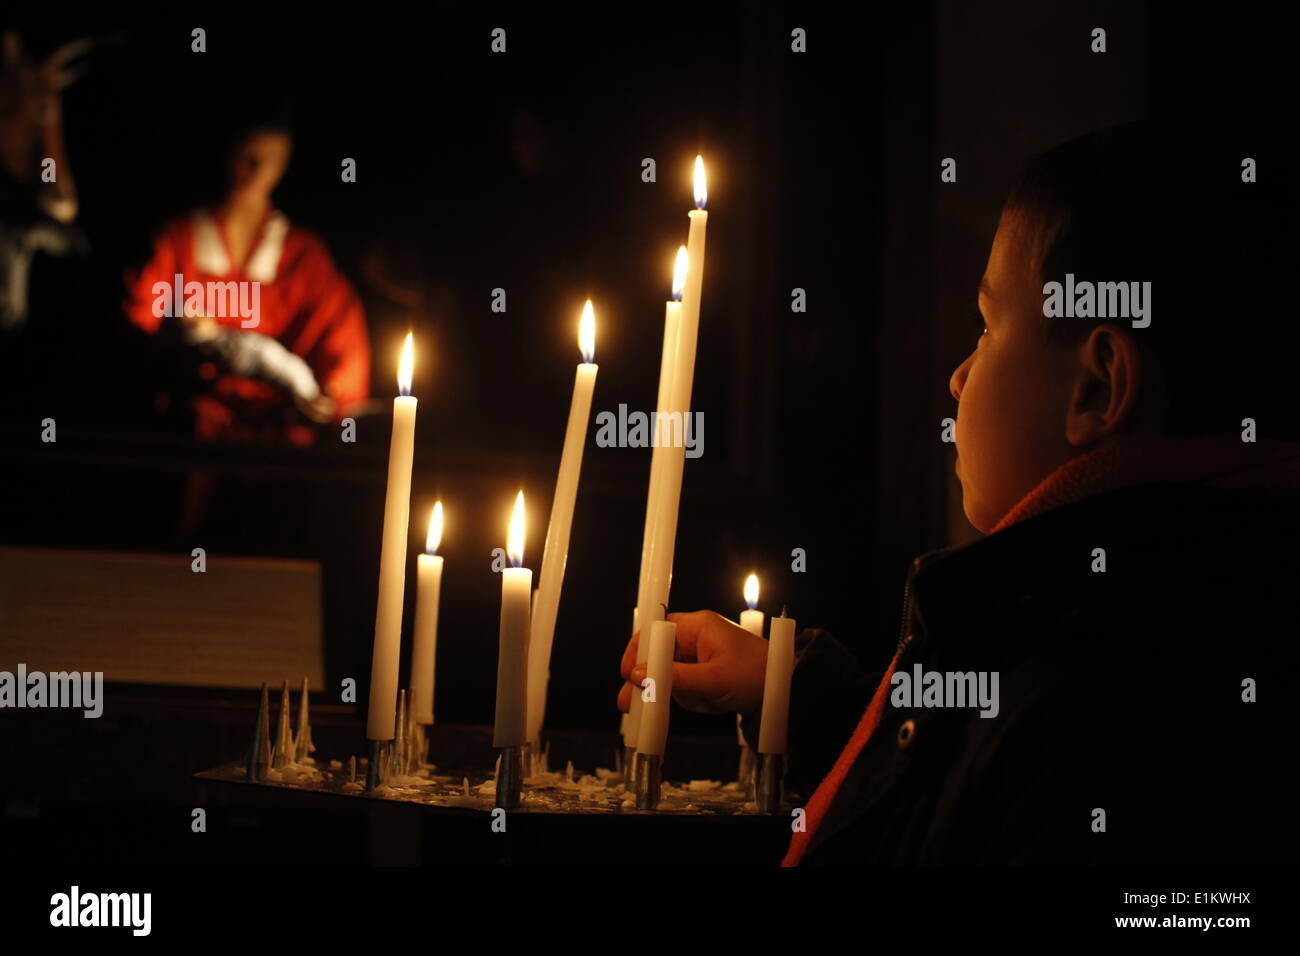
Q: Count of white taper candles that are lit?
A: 7